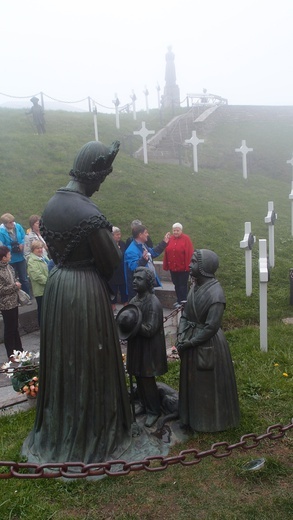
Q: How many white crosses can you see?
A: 13